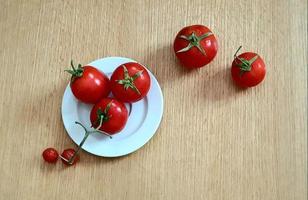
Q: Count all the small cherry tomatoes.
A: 2